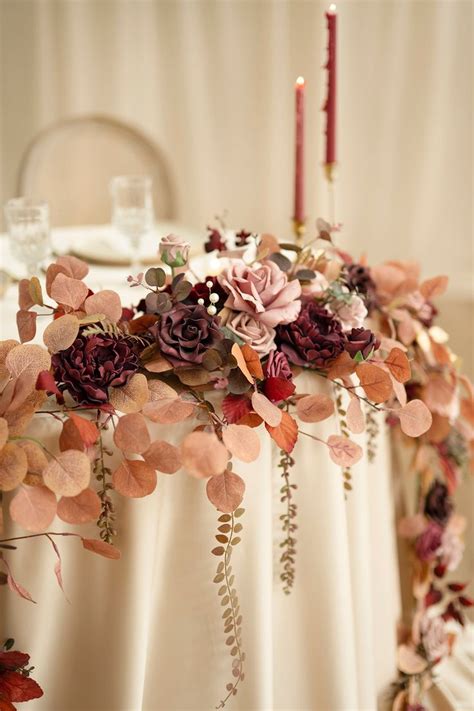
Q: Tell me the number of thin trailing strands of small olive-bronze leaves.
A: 5